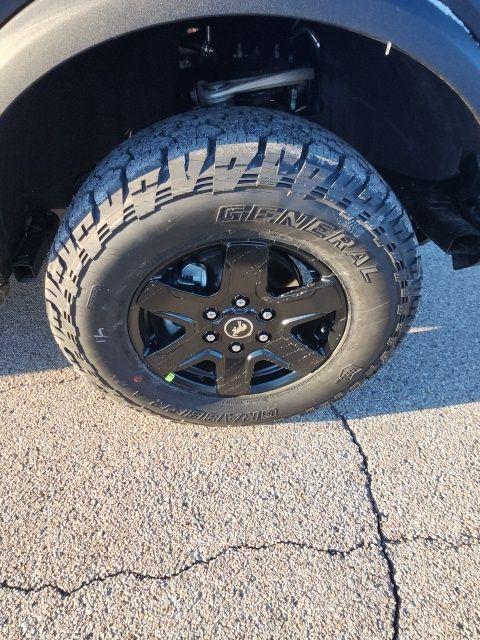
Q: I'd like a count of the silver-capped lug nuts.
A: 6